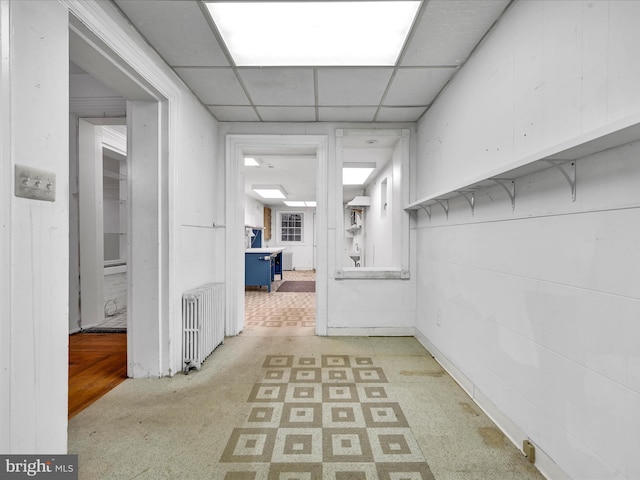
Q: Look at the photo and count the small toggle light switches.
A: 3